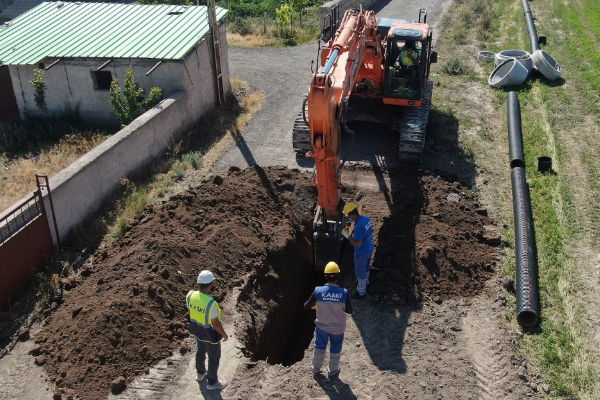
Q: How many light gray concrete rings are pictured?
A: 4